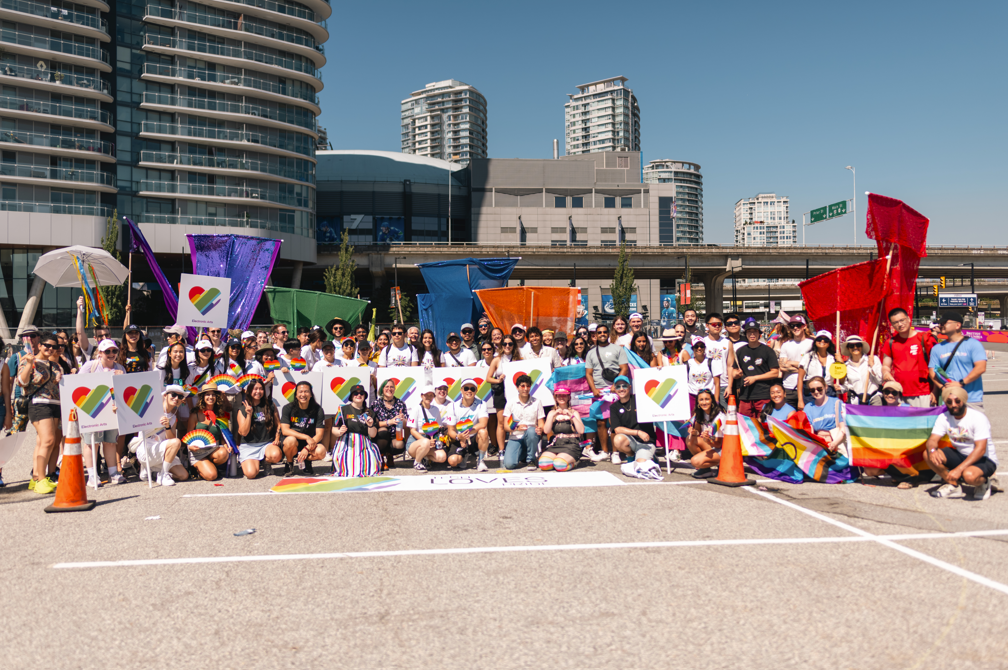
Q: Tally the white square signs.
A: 10